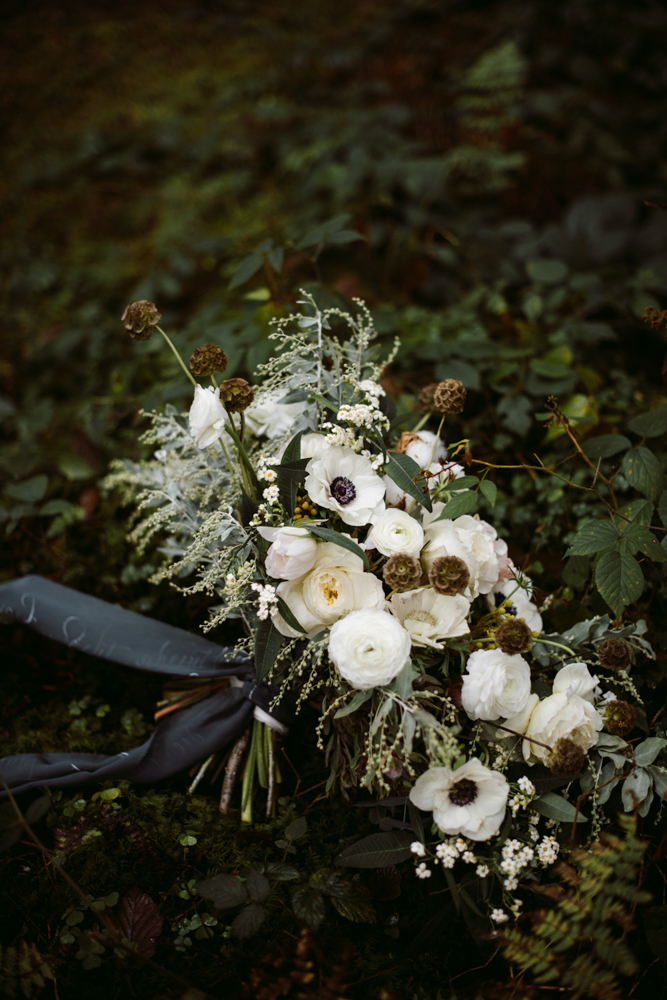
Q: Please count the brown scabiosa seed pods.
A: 11